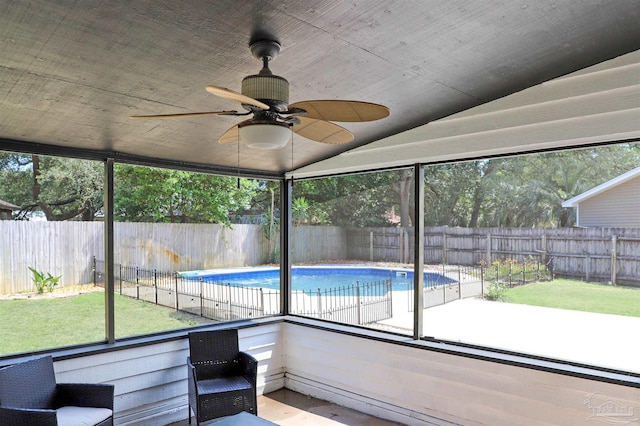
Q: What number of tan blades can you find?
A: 5